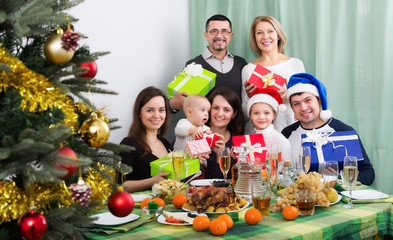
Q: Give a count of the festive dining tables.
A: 1